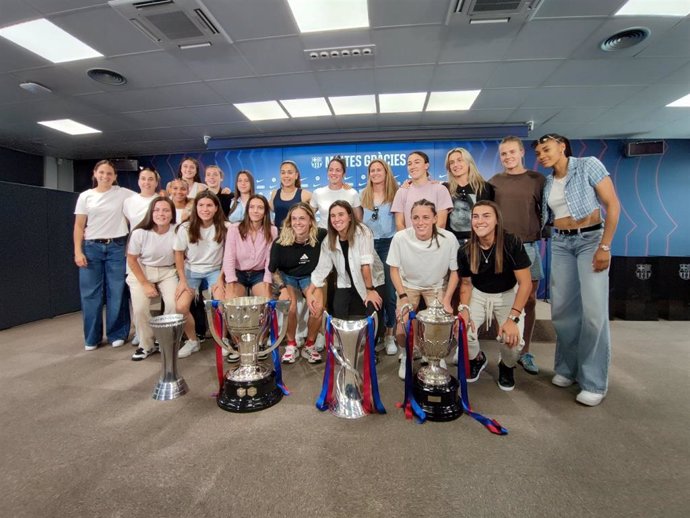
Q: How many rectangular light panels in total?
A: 10